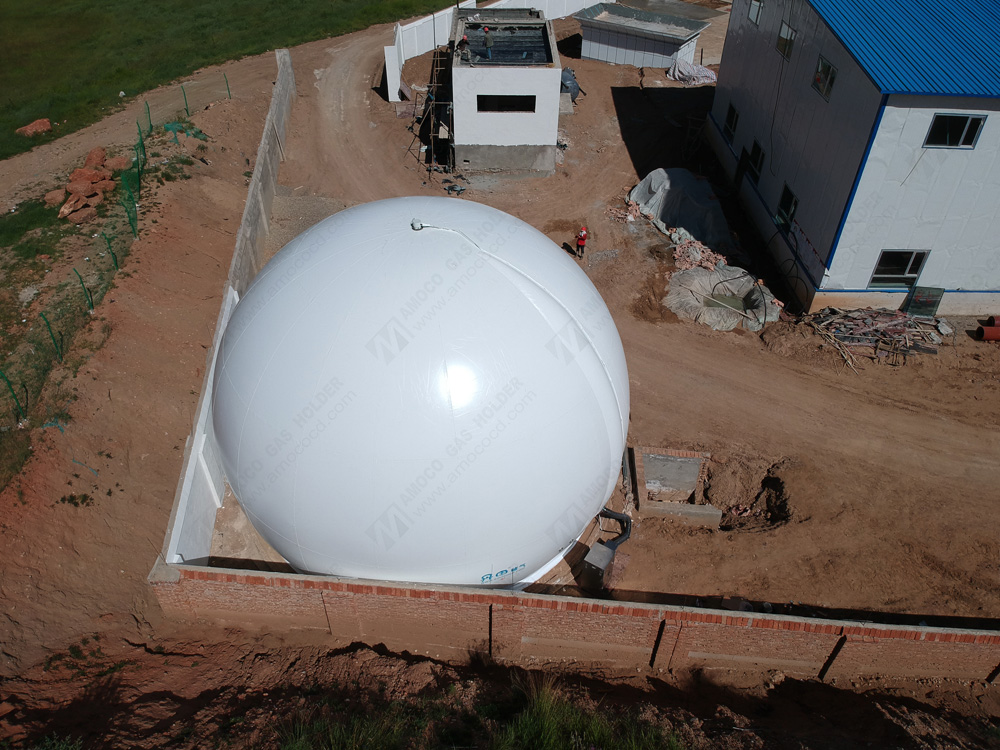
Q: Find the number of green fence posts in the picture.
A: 11